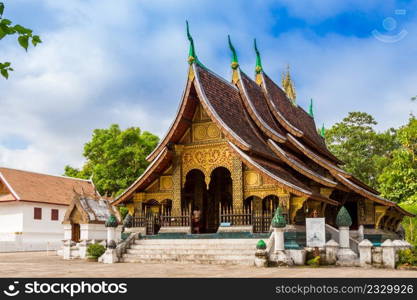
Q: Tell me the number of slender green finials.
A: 5